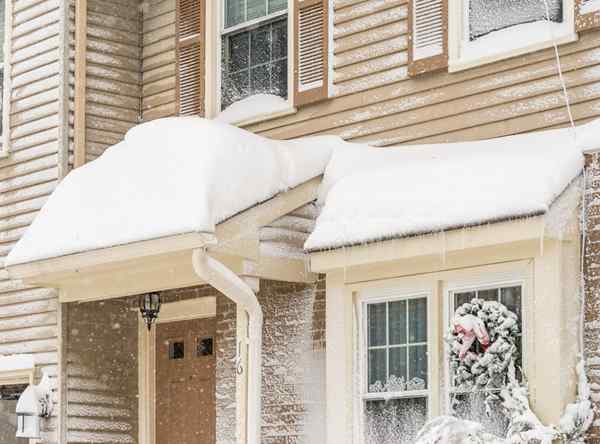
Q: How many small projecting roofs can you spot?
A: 2